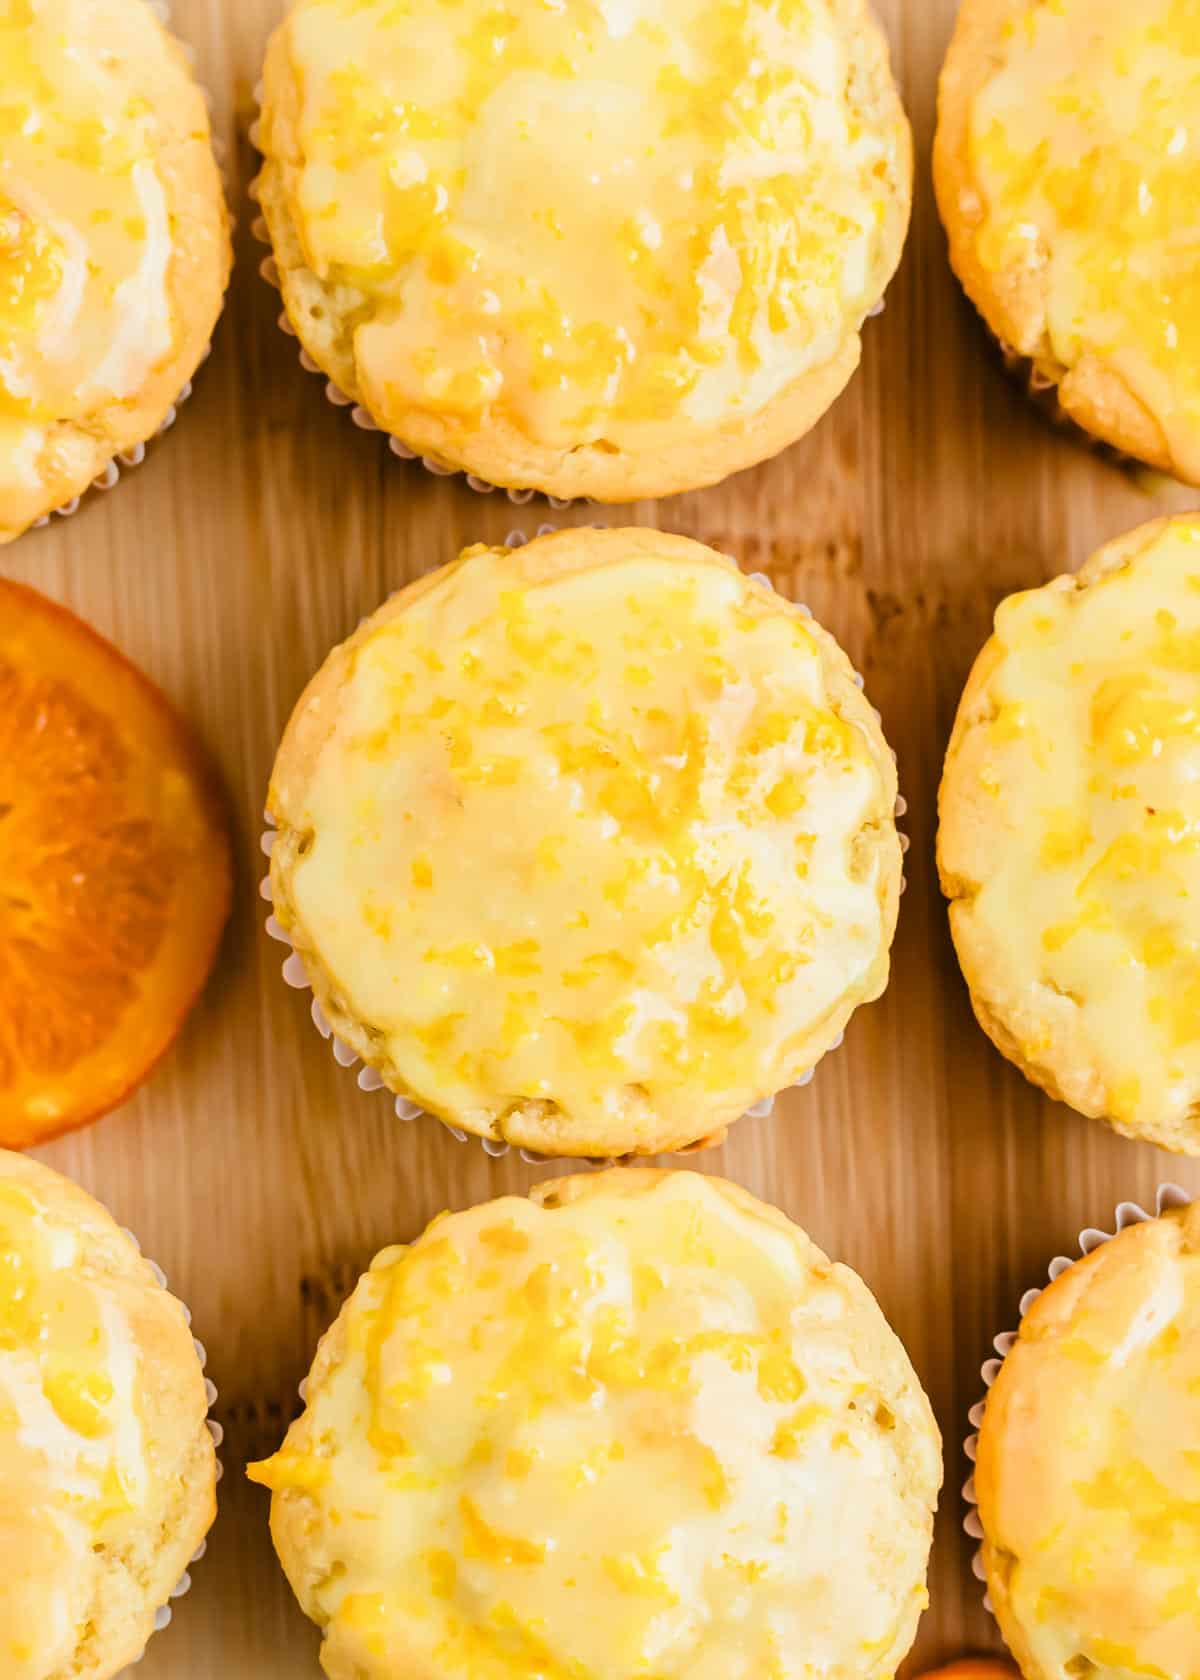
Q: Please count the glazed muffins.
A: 8